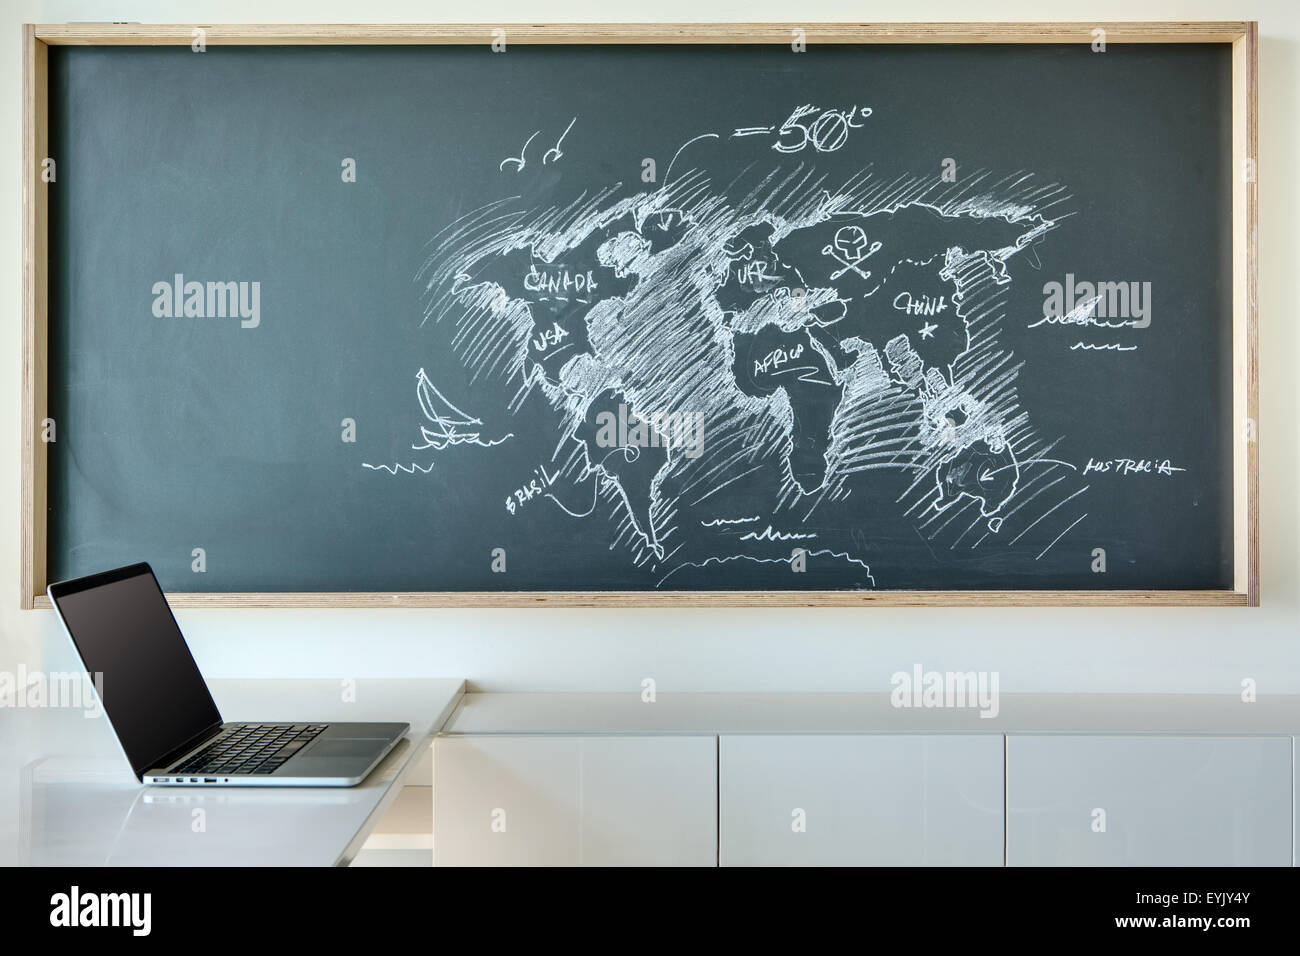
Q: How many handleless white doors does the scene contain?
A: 3